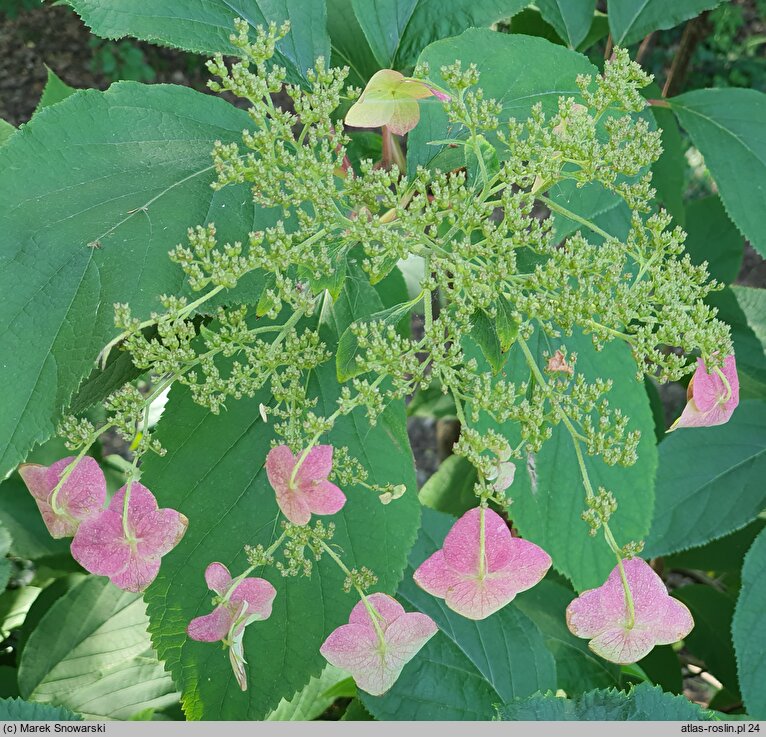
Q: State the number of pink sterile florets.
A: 8